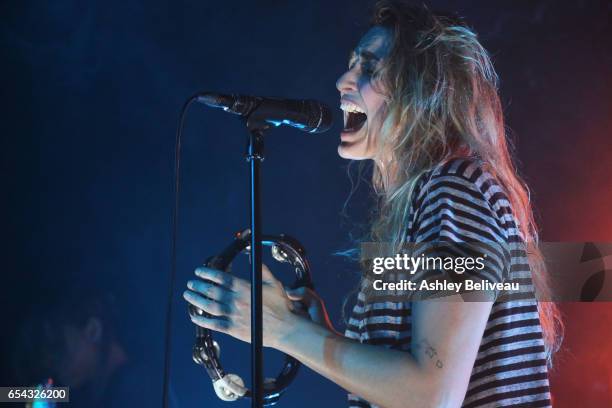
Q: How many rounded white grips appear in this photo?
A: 1